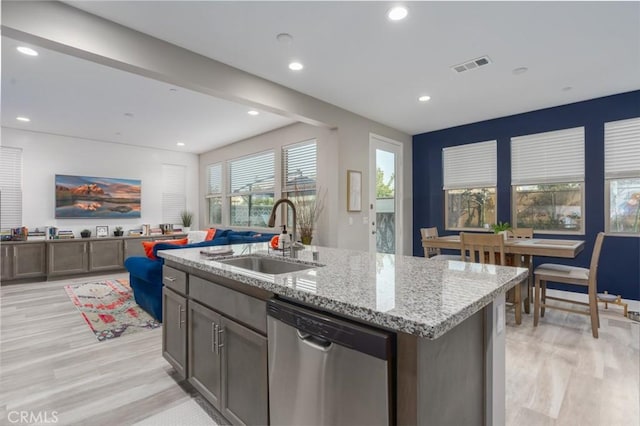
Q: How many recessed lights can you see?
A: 7